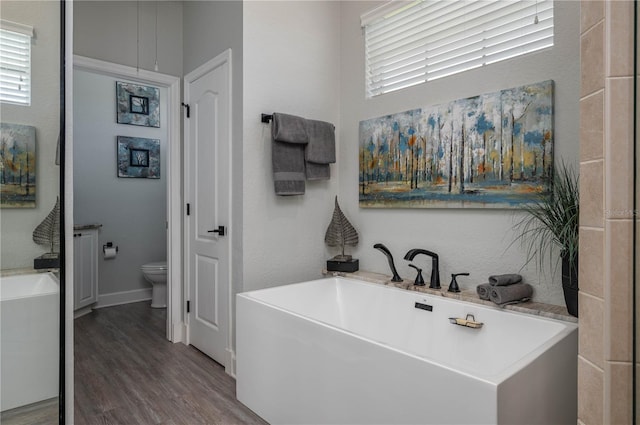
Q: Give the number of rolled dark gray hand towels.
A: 3